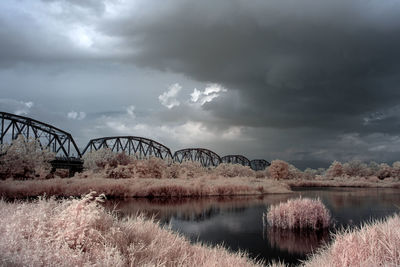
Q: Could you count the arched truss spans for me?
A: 5